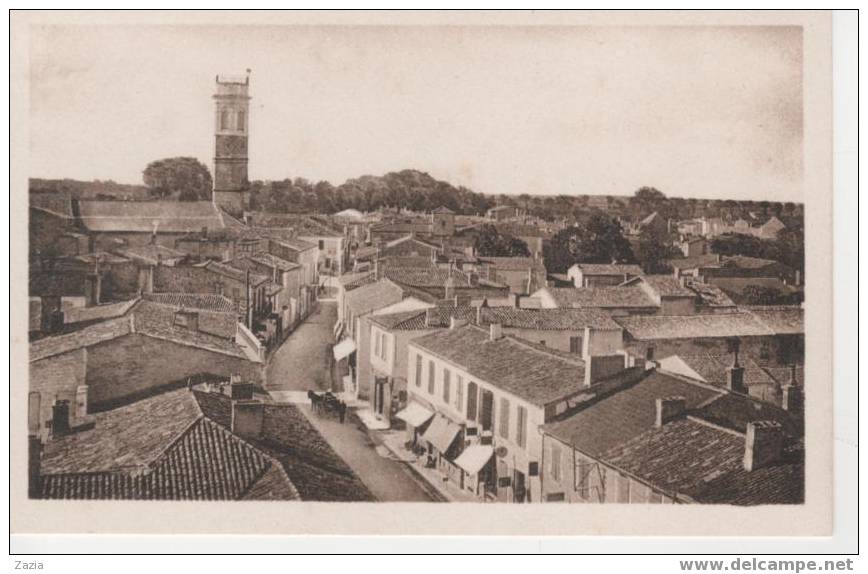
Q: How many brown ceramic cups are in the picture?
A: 0